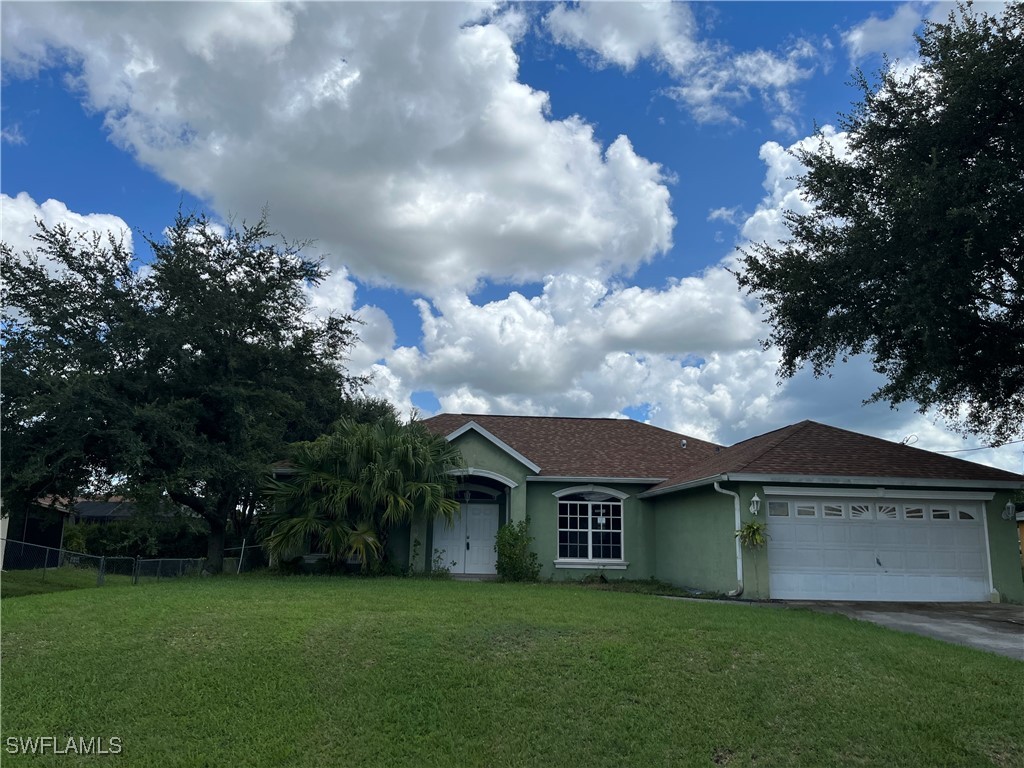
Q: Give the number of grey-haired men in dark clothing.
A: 0